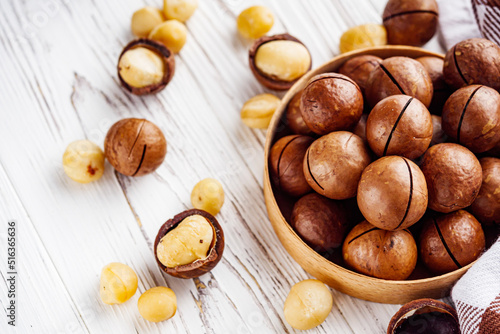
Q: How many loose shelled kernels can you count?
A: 11